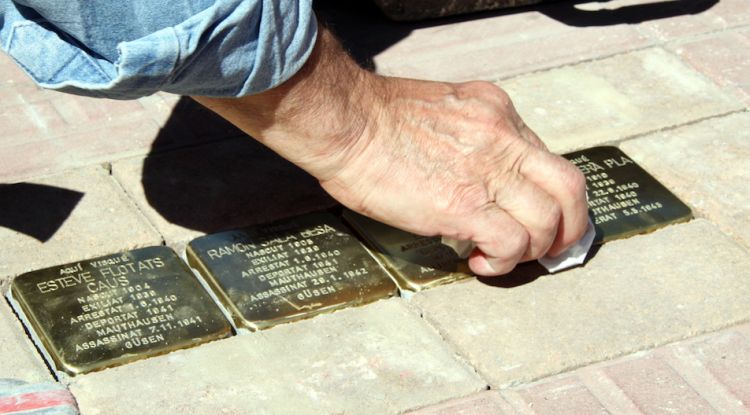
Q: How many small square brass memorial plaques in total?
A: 4